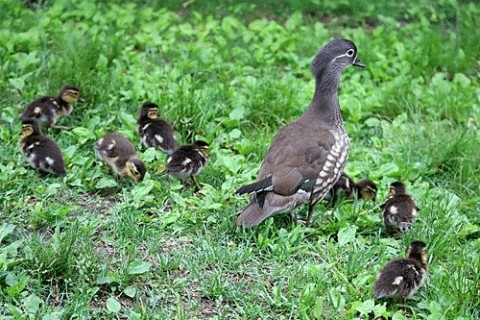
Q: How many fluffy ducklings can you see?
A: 8